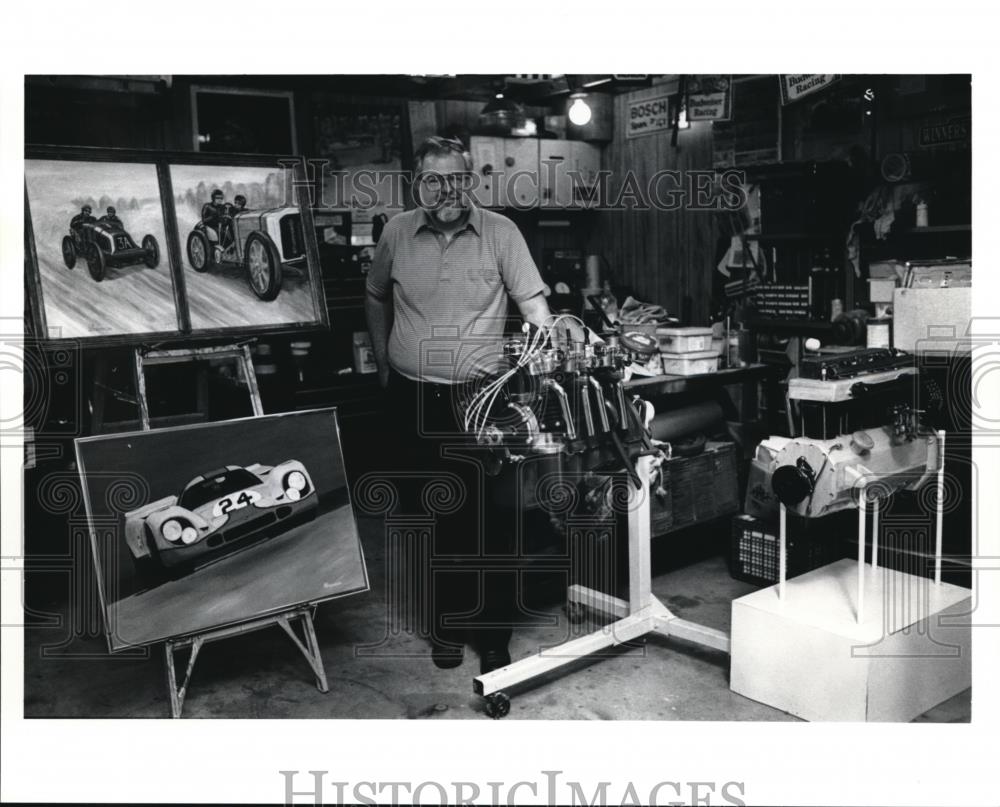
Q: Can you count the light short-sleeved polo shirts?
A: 1